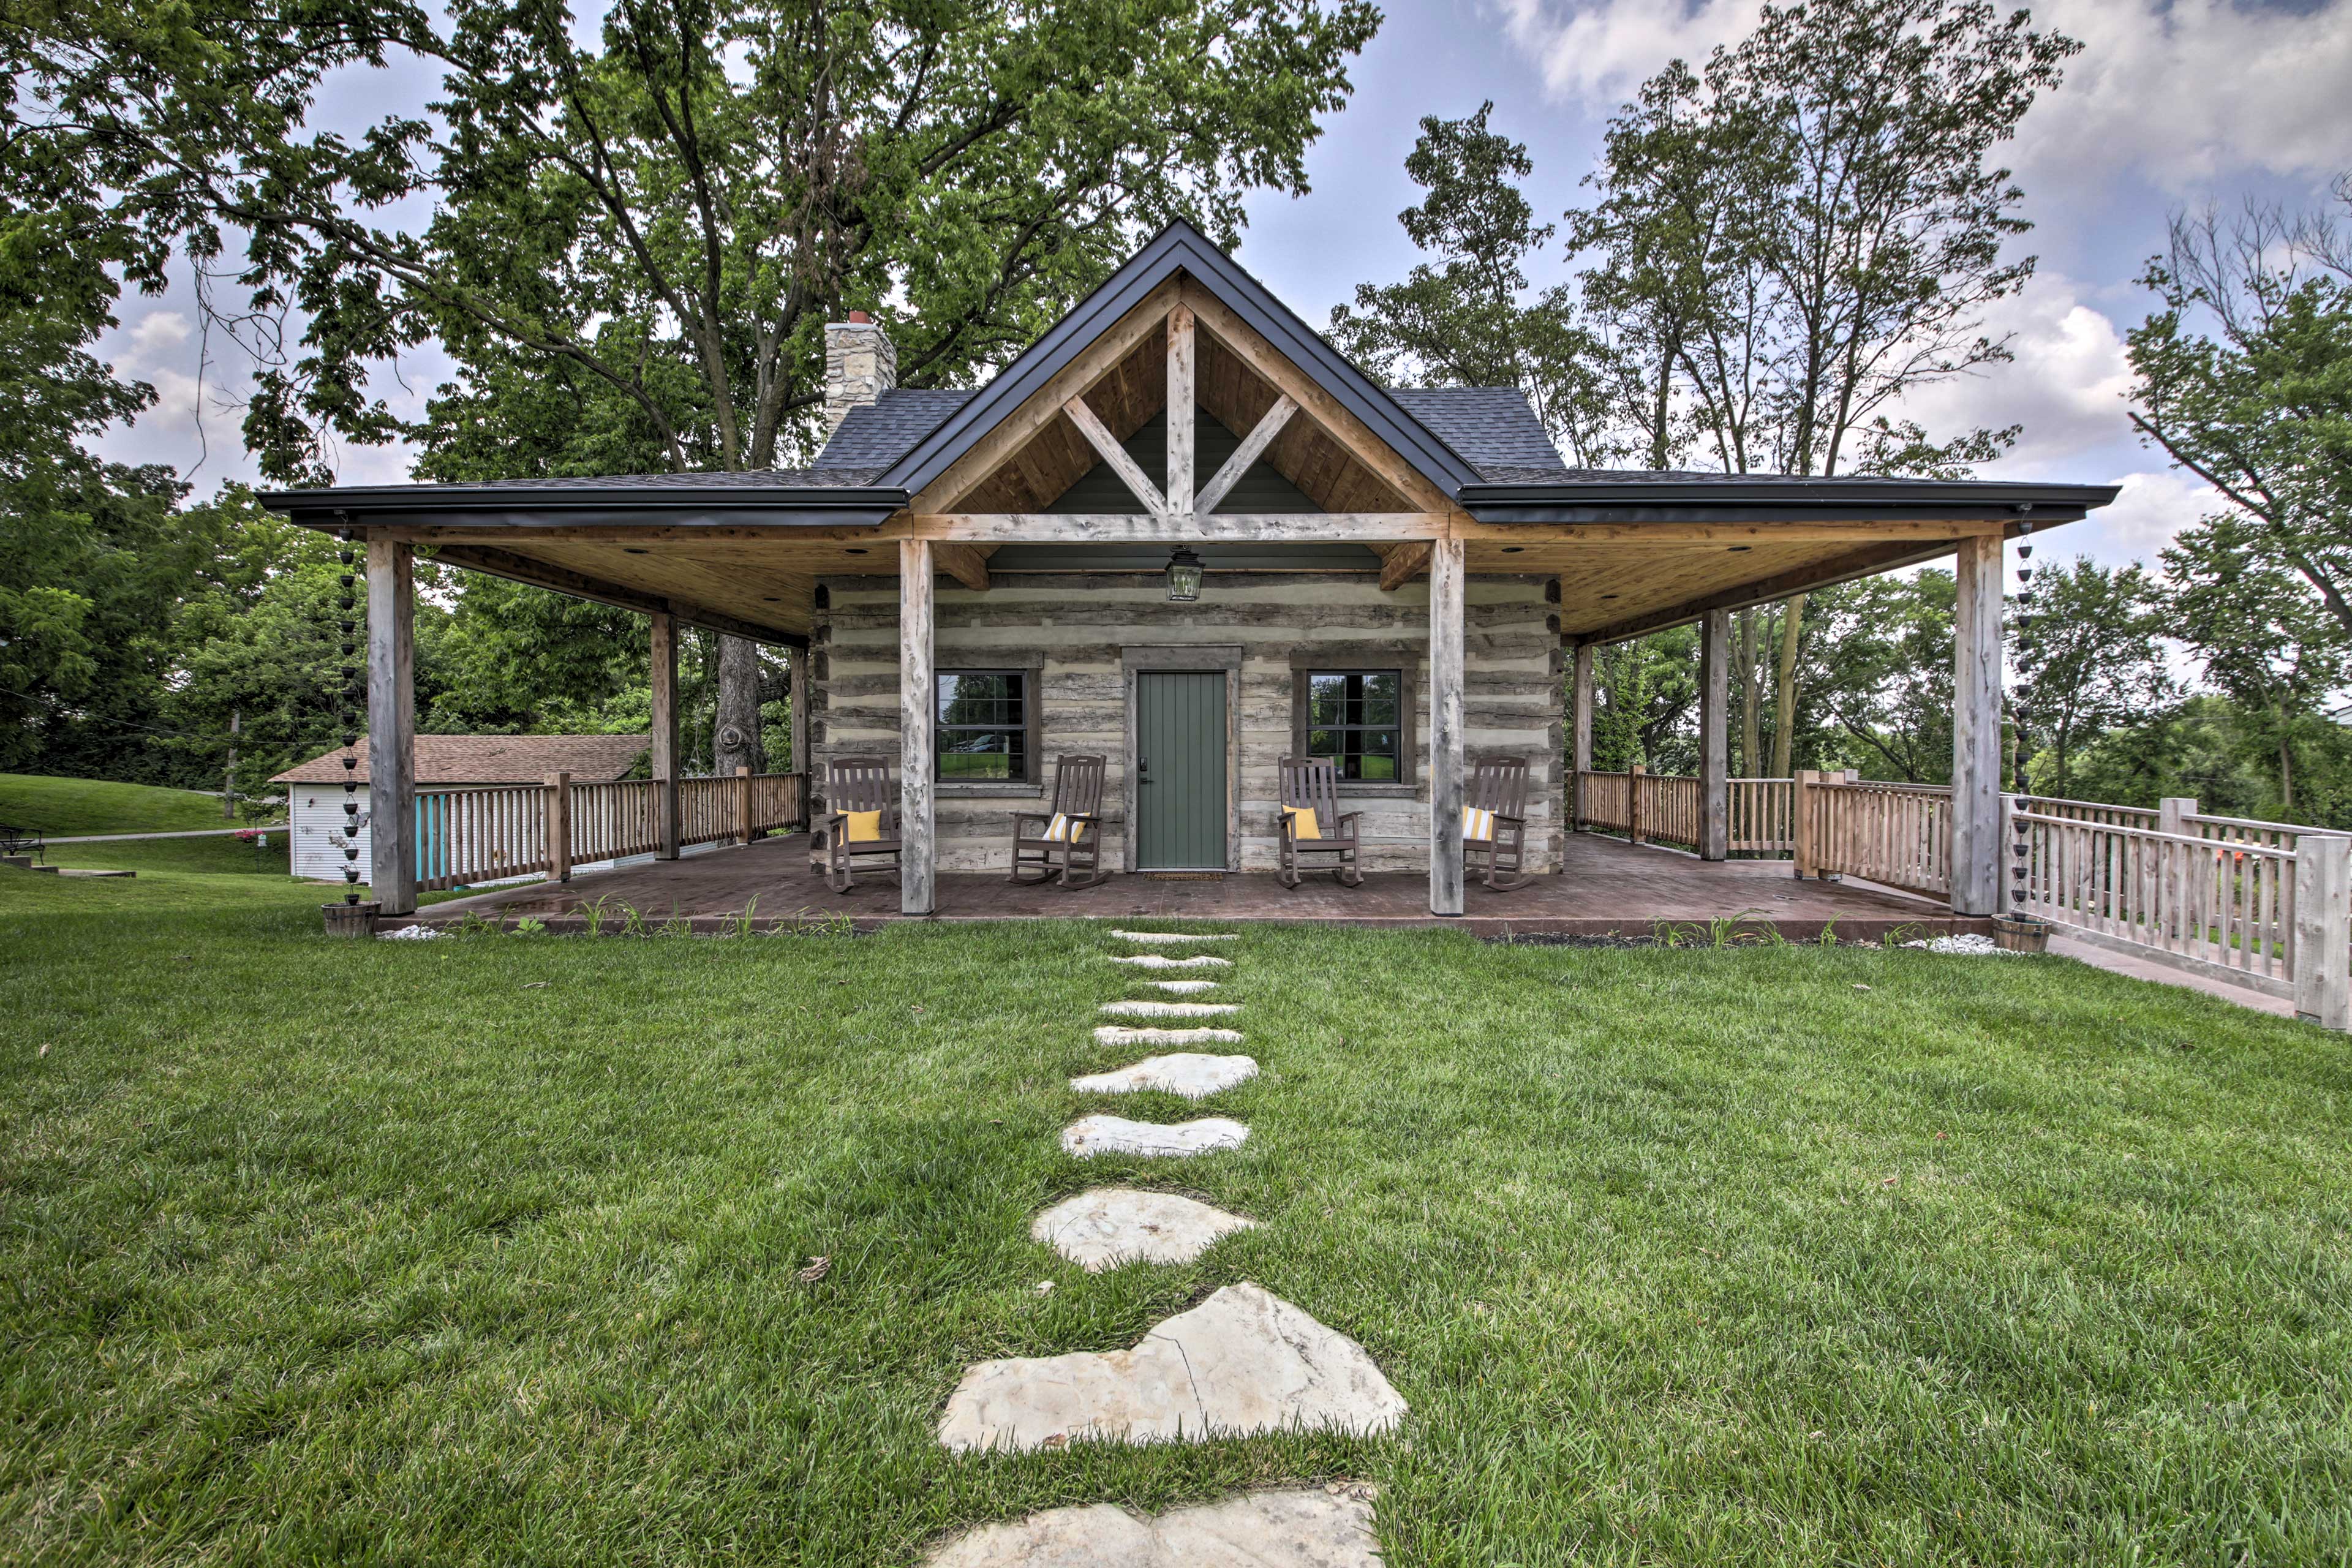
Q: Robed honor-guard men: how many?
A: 0